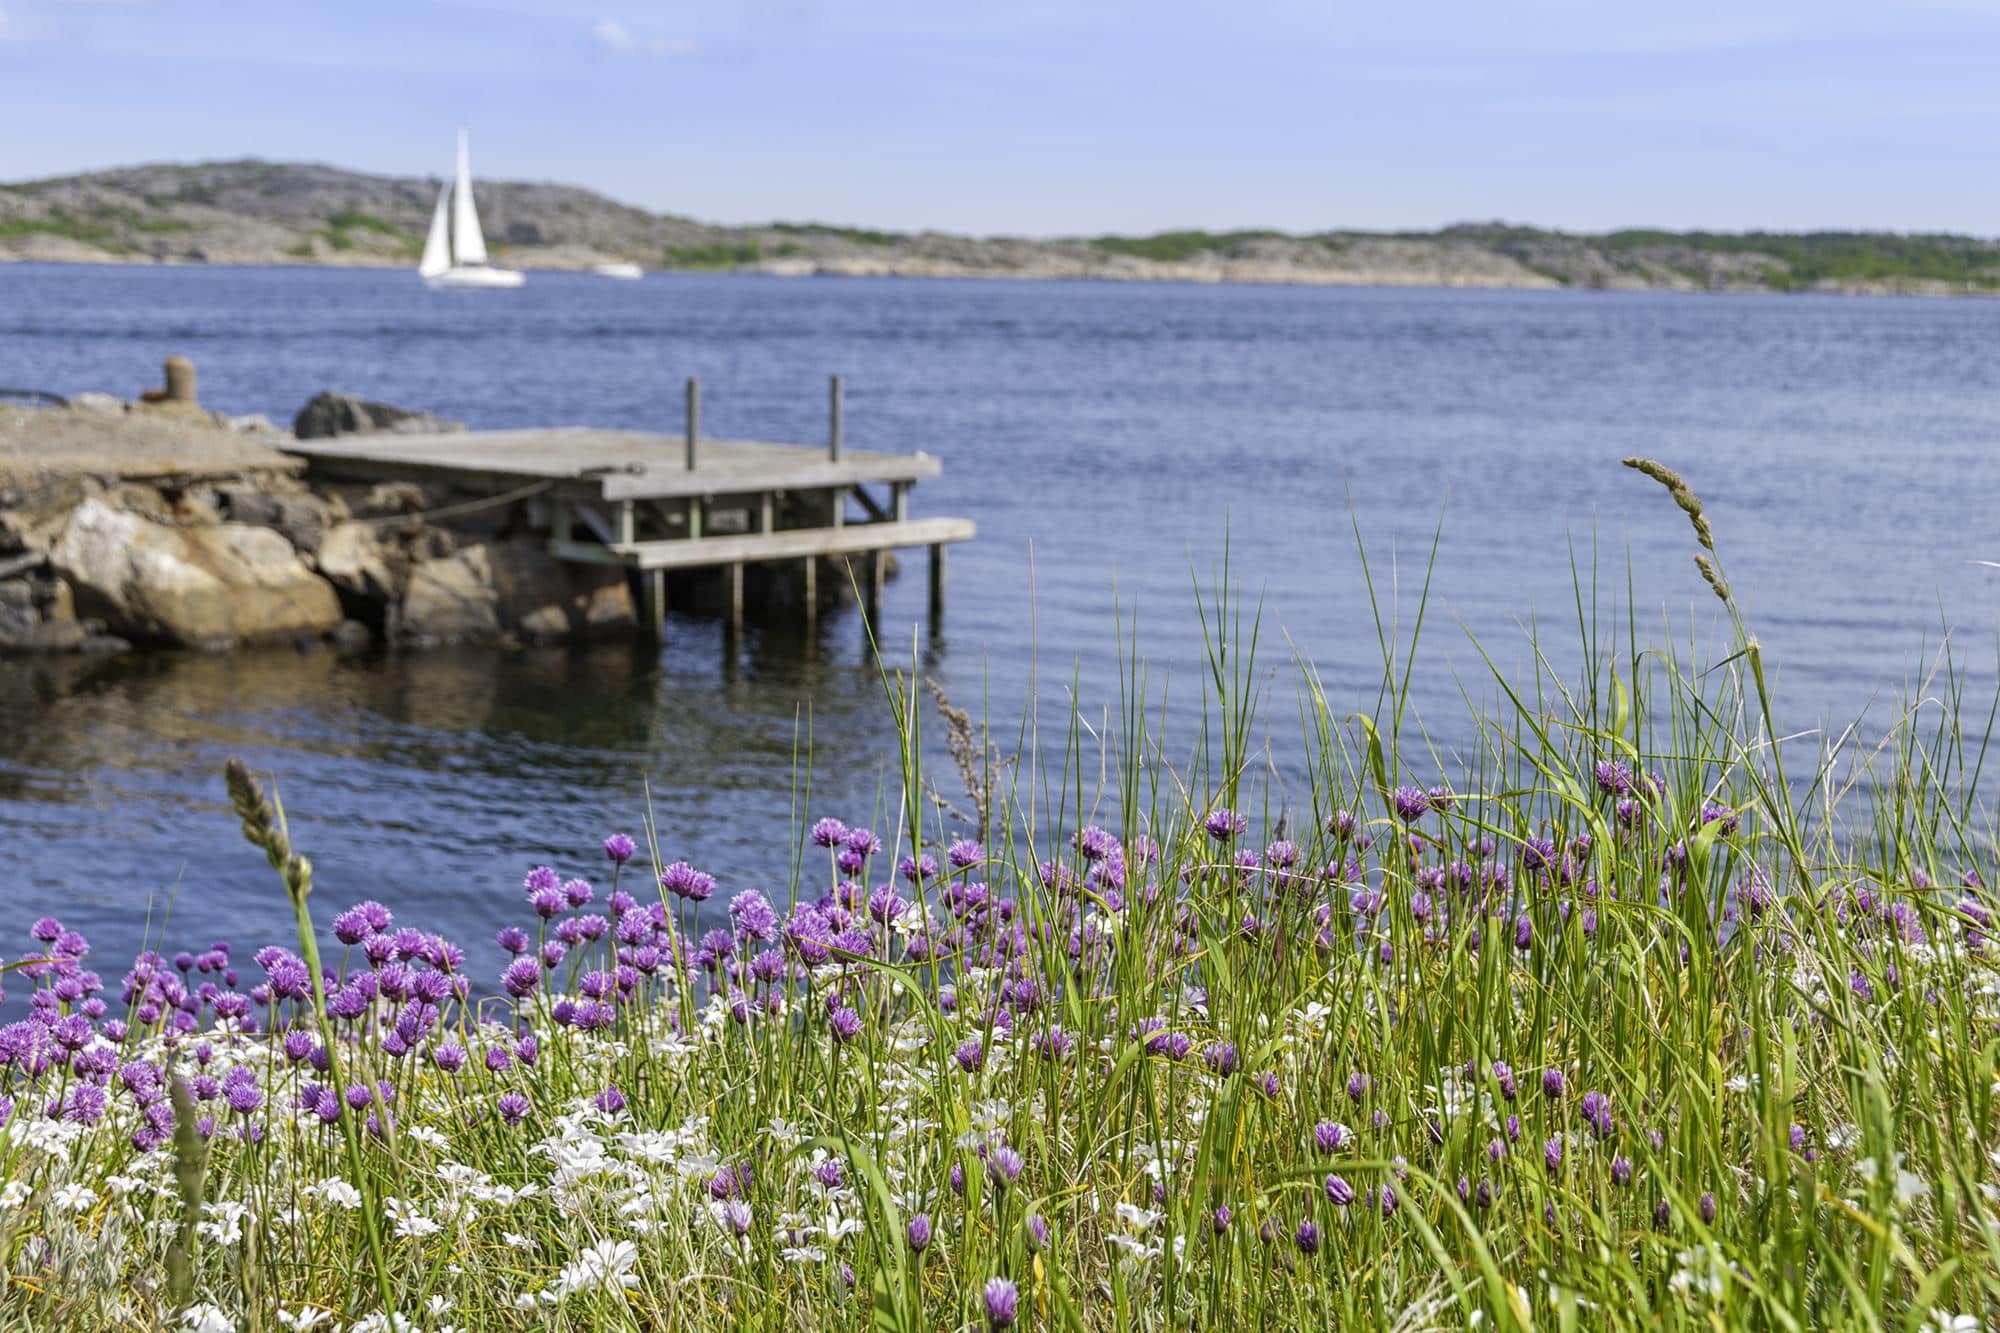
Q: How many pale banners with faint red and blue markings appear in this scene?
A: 0